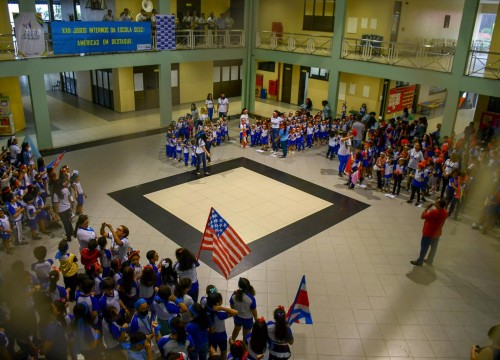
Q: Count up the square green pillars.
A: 5